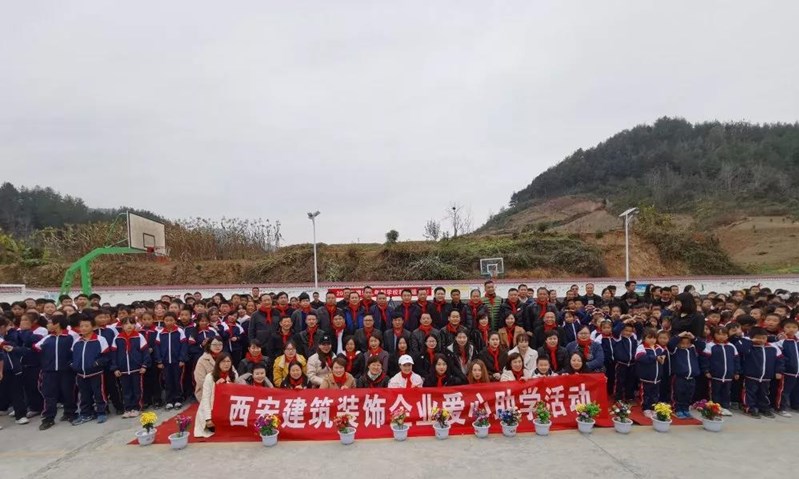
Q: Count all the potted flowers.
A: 13